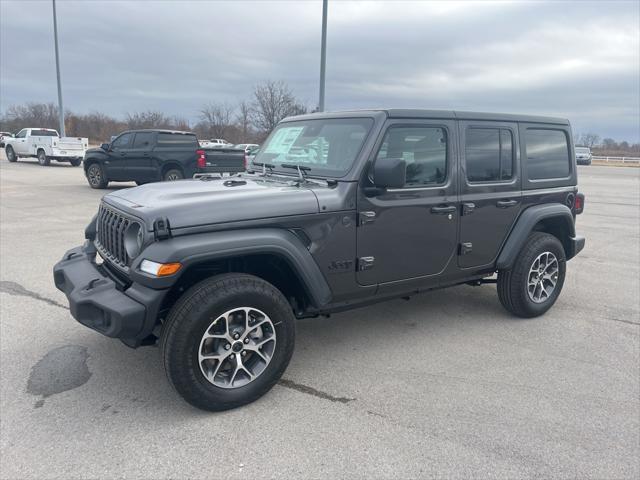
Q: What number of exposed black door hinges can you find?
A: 4